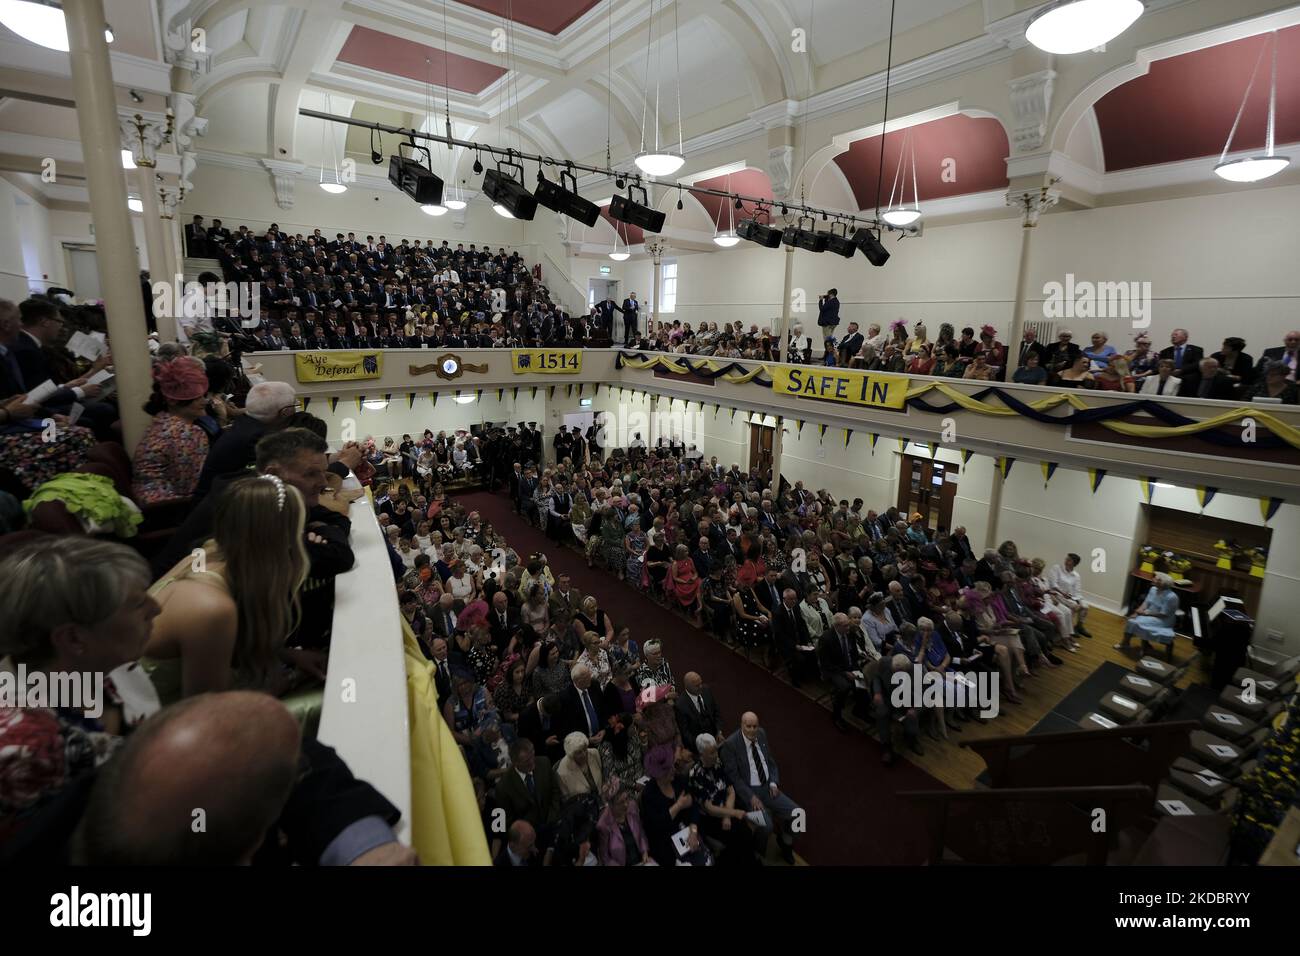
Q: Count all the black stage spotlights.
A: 8